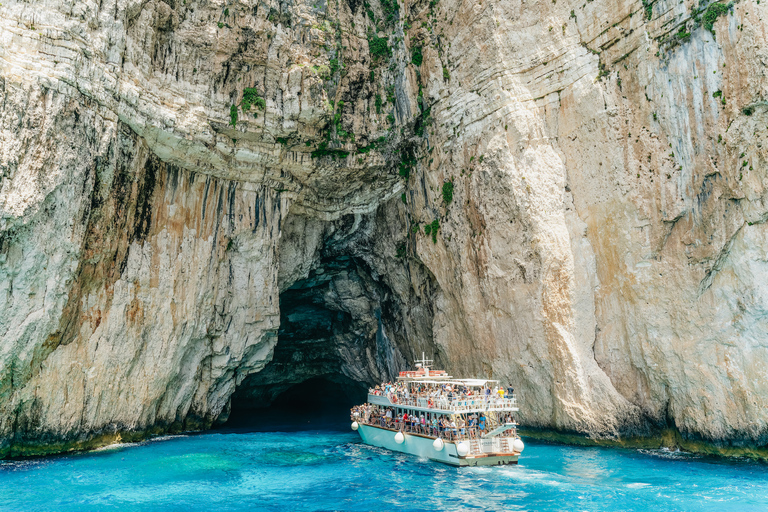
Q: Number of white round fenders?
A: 5